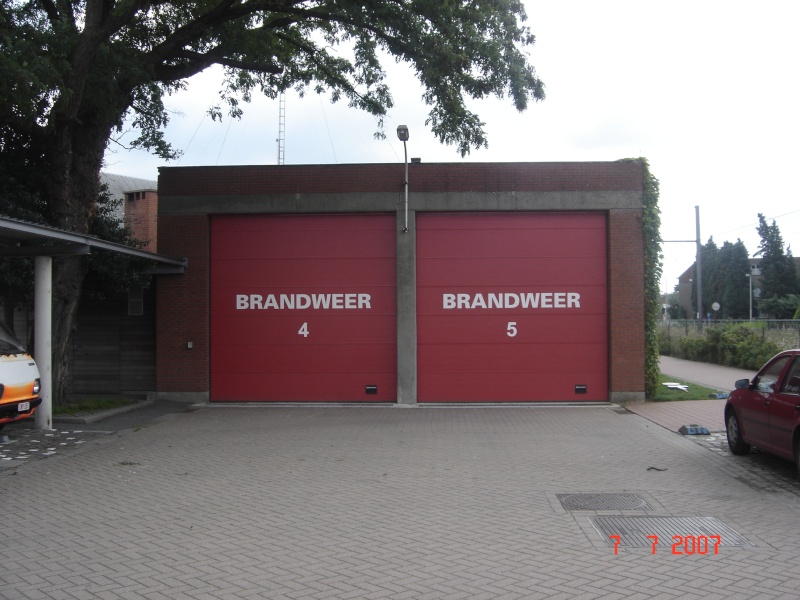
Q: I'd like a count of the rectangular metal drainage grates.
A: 2